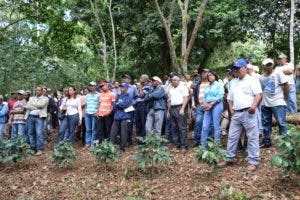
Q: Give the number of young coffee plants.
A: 6